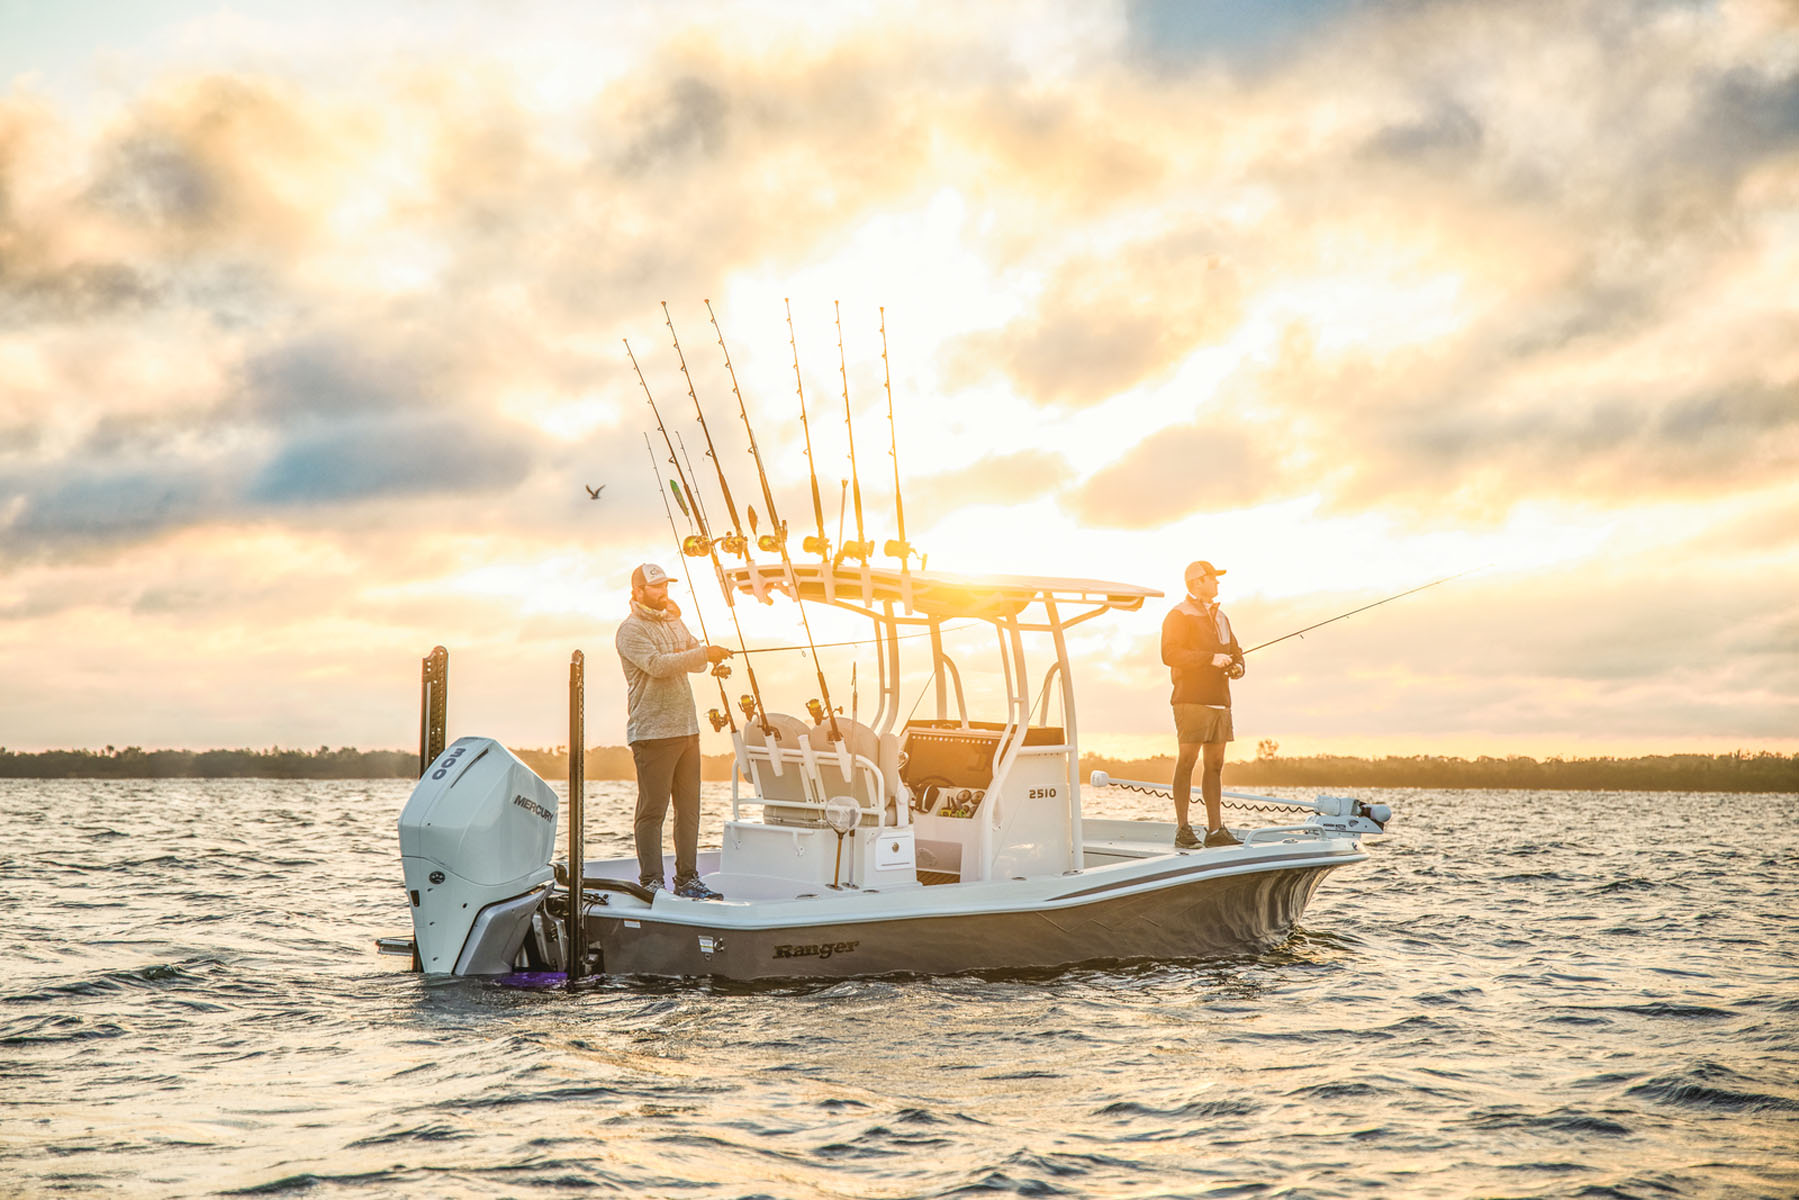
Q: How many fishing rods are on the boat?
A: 11